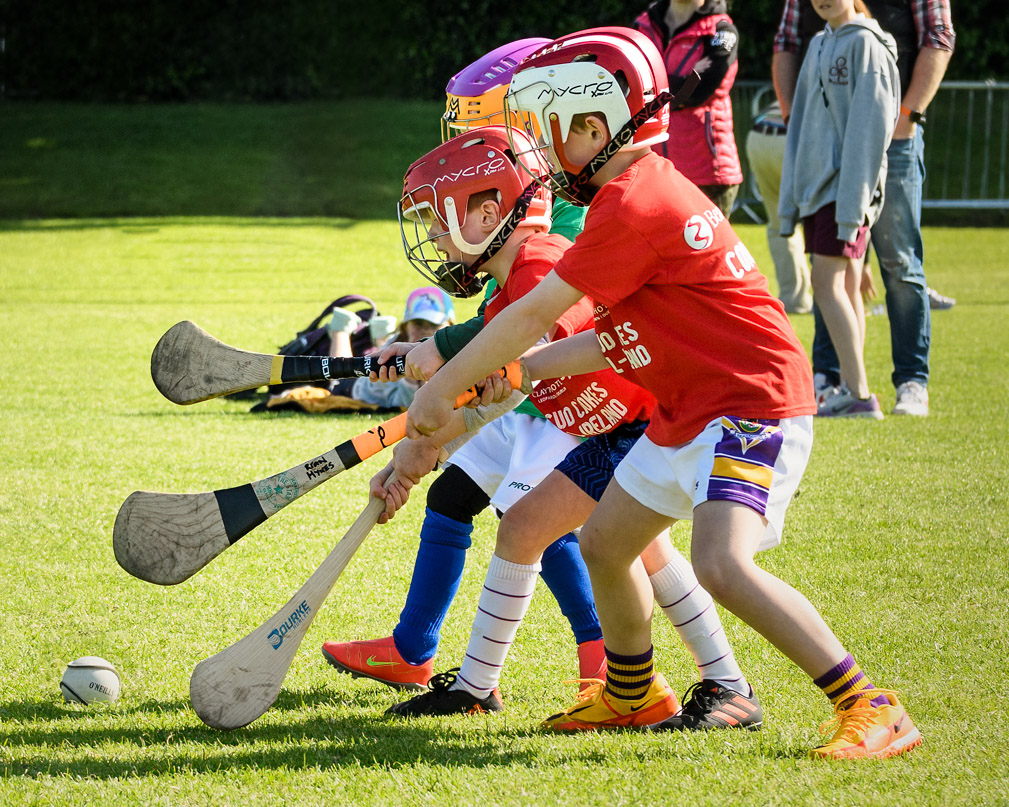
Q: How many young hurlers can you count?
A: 3